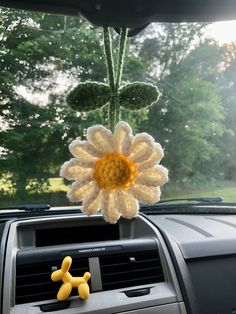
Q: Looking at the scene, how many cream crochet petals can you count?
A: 12